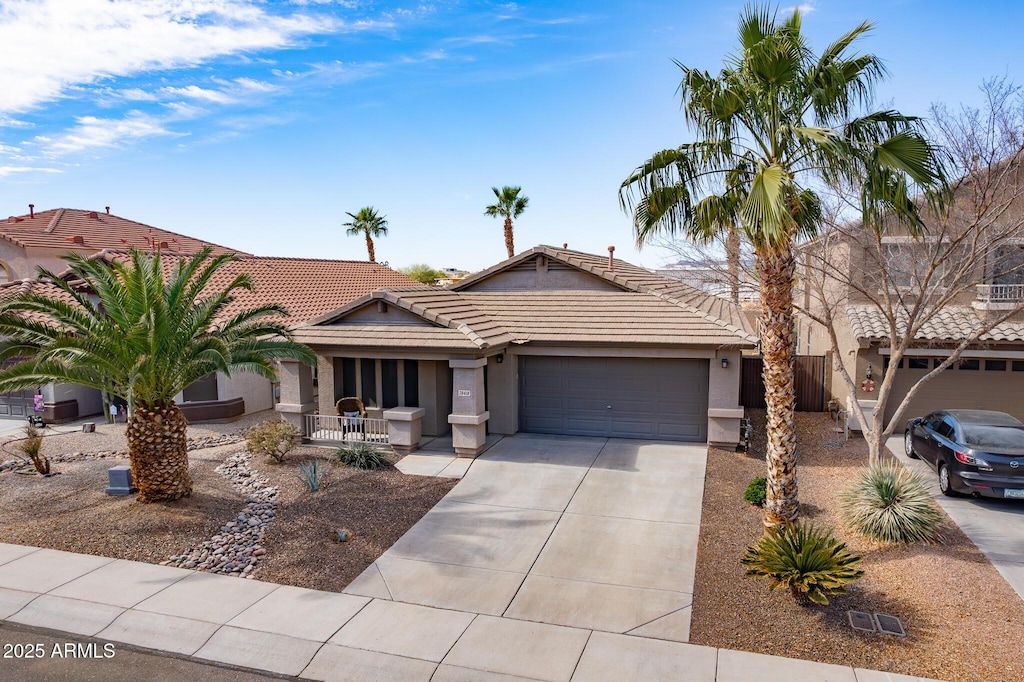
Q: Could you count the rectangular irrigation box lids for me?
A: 2